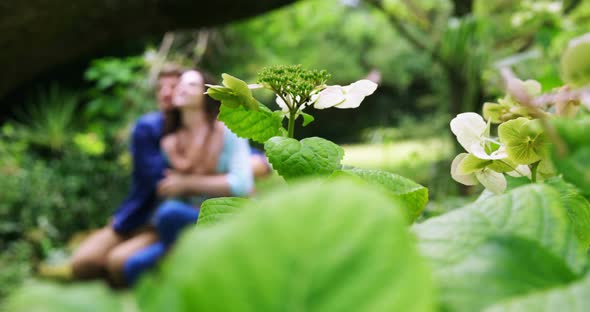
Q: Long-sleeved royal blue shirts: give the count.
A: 1